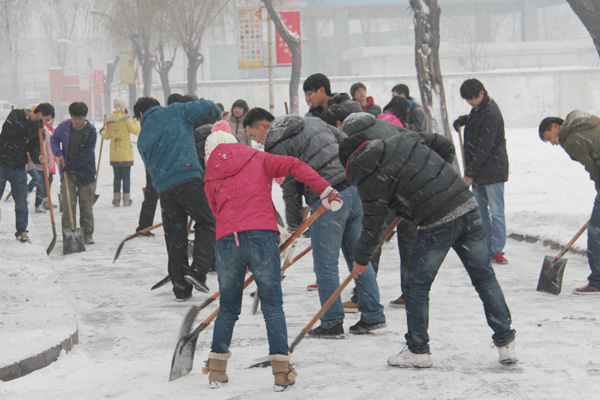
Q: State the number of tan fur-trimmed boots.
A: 2